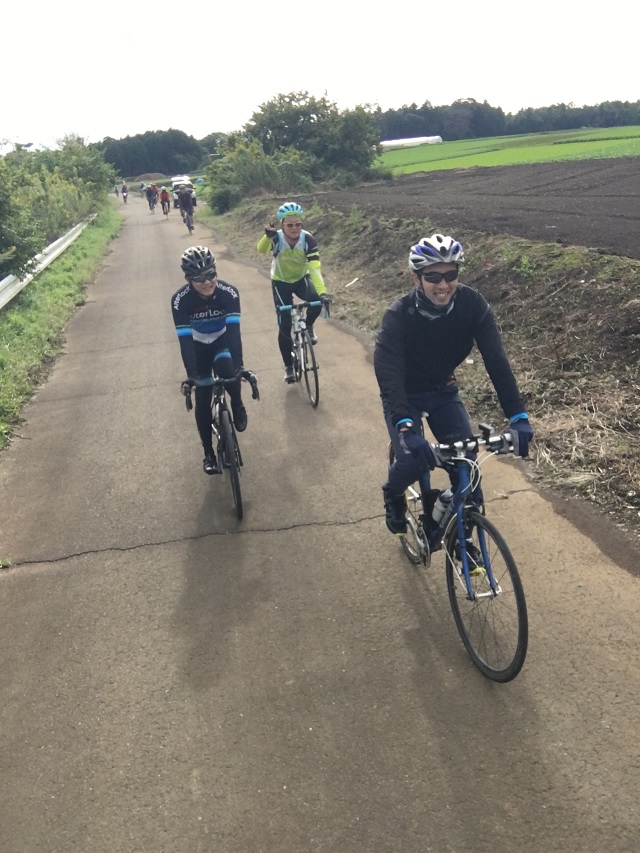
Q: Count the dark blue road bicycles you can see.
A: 1